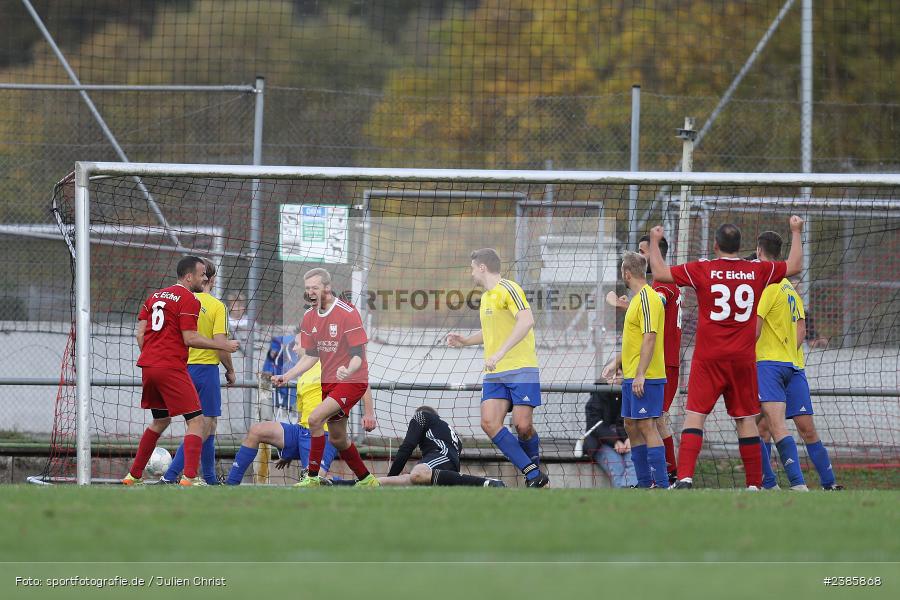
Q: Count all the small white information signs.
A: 1